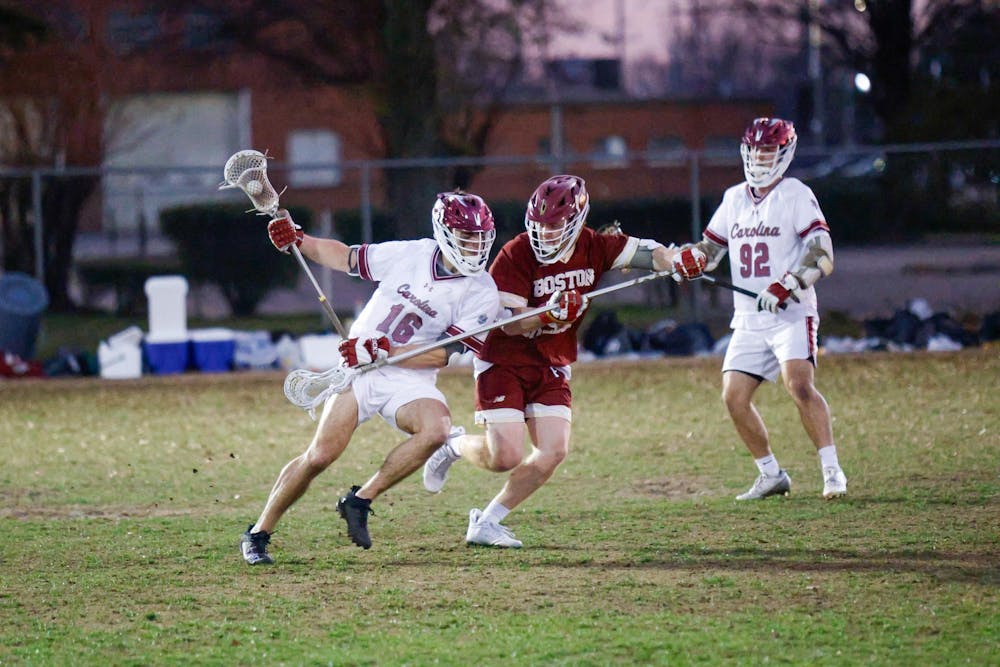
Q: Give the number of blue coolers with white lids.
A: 2